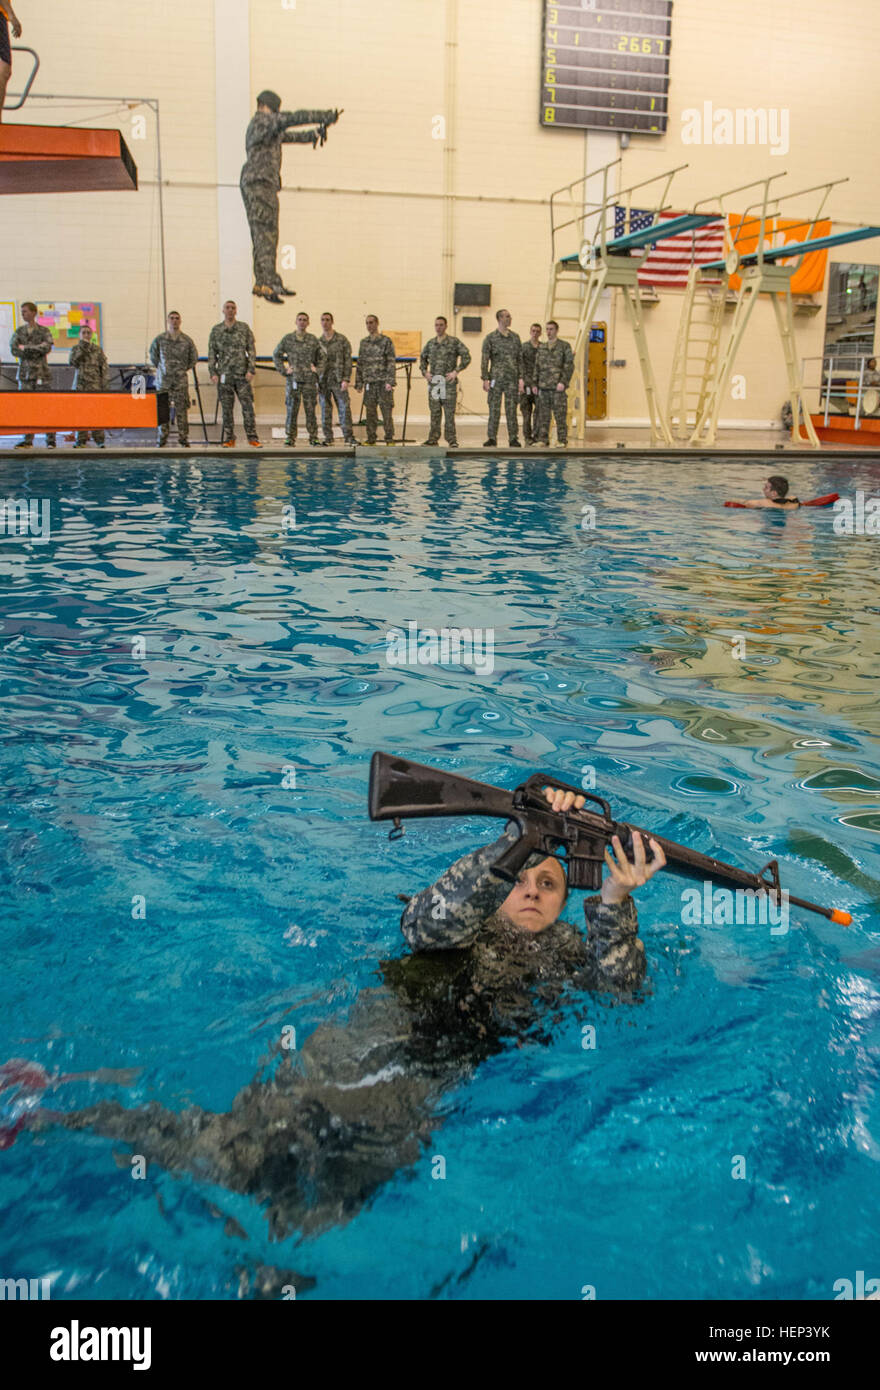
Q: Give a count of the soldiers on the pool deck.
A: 11